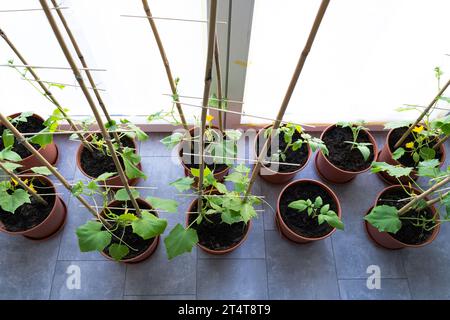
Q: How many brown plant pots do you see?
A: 11